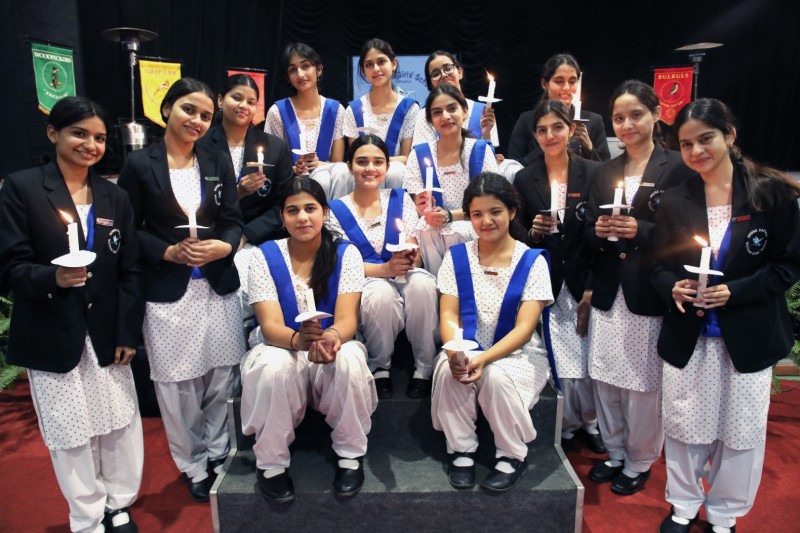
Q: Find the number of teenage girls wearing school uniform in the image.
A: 14